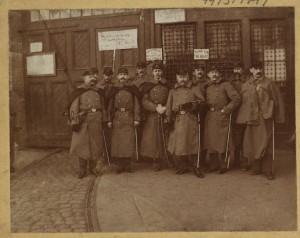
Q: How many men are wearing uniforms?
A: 11